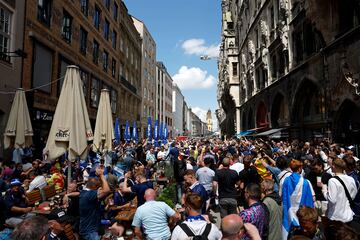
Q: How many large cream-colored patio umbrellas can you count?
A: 3